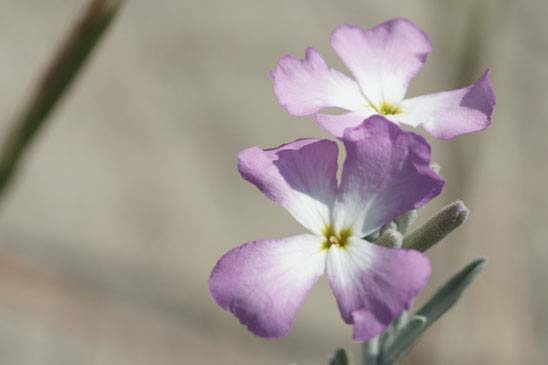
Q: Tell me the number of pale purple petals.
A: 8